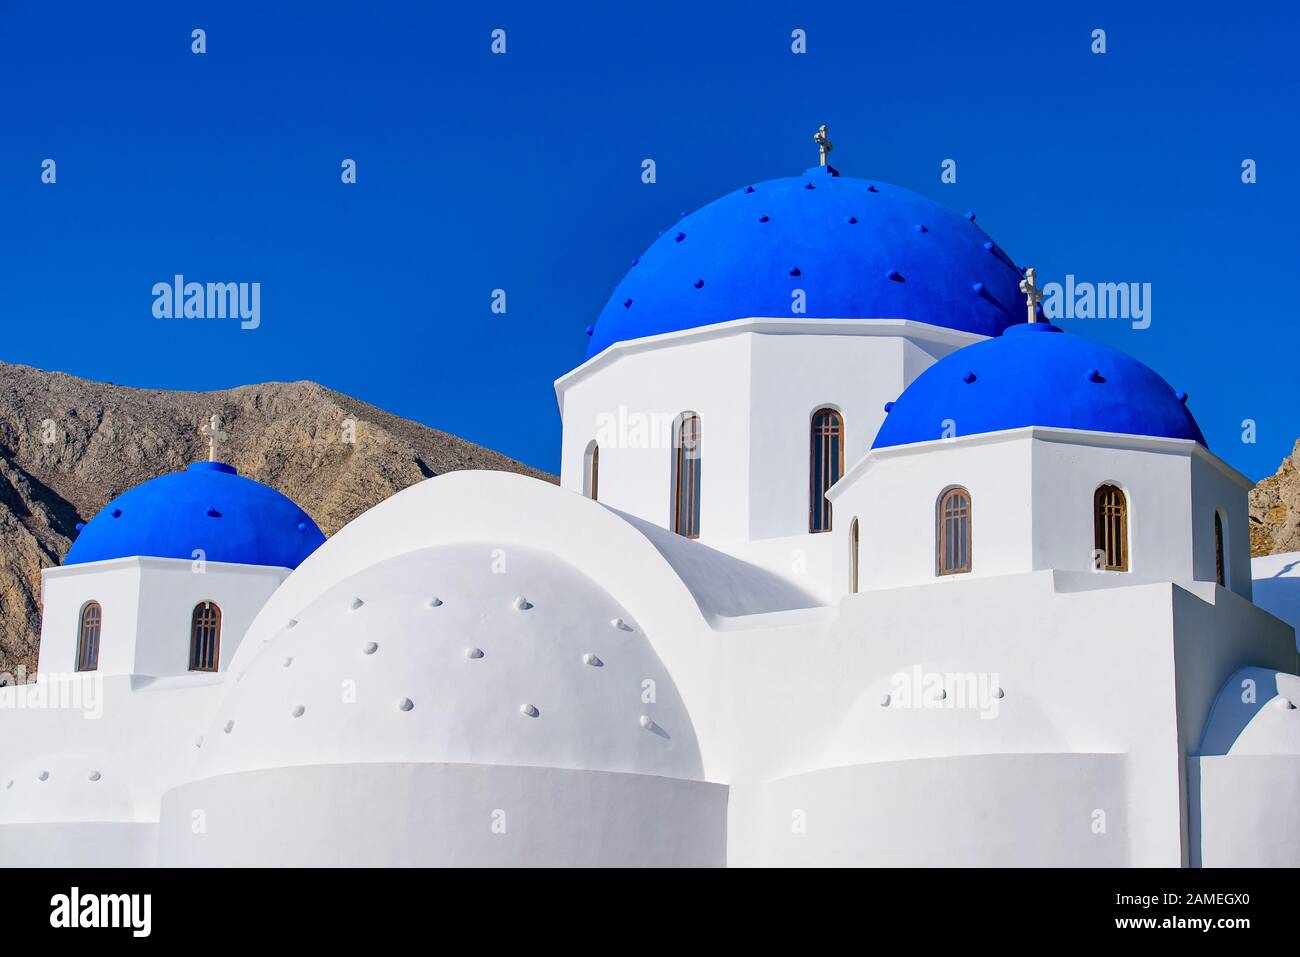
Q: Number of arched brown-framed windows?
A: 9